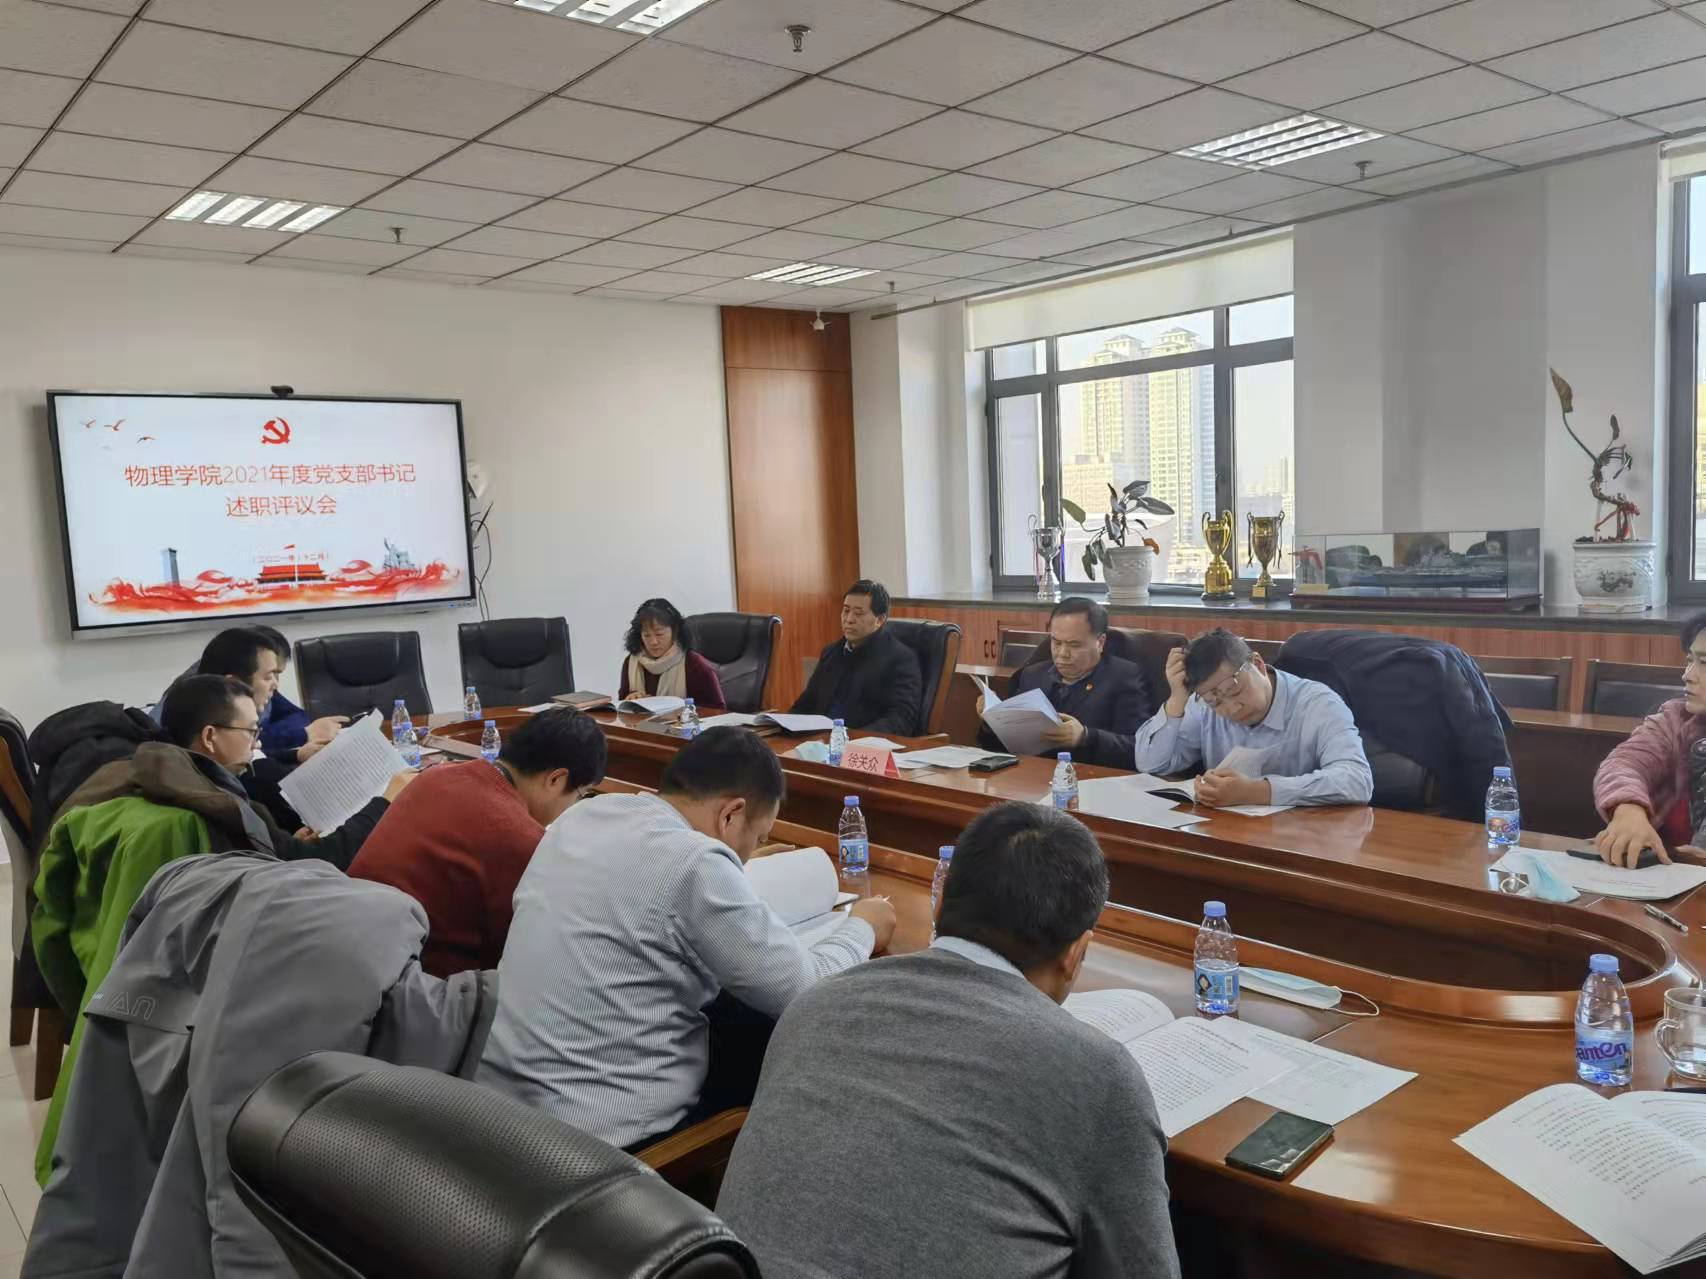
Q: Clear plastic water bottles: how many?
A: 12